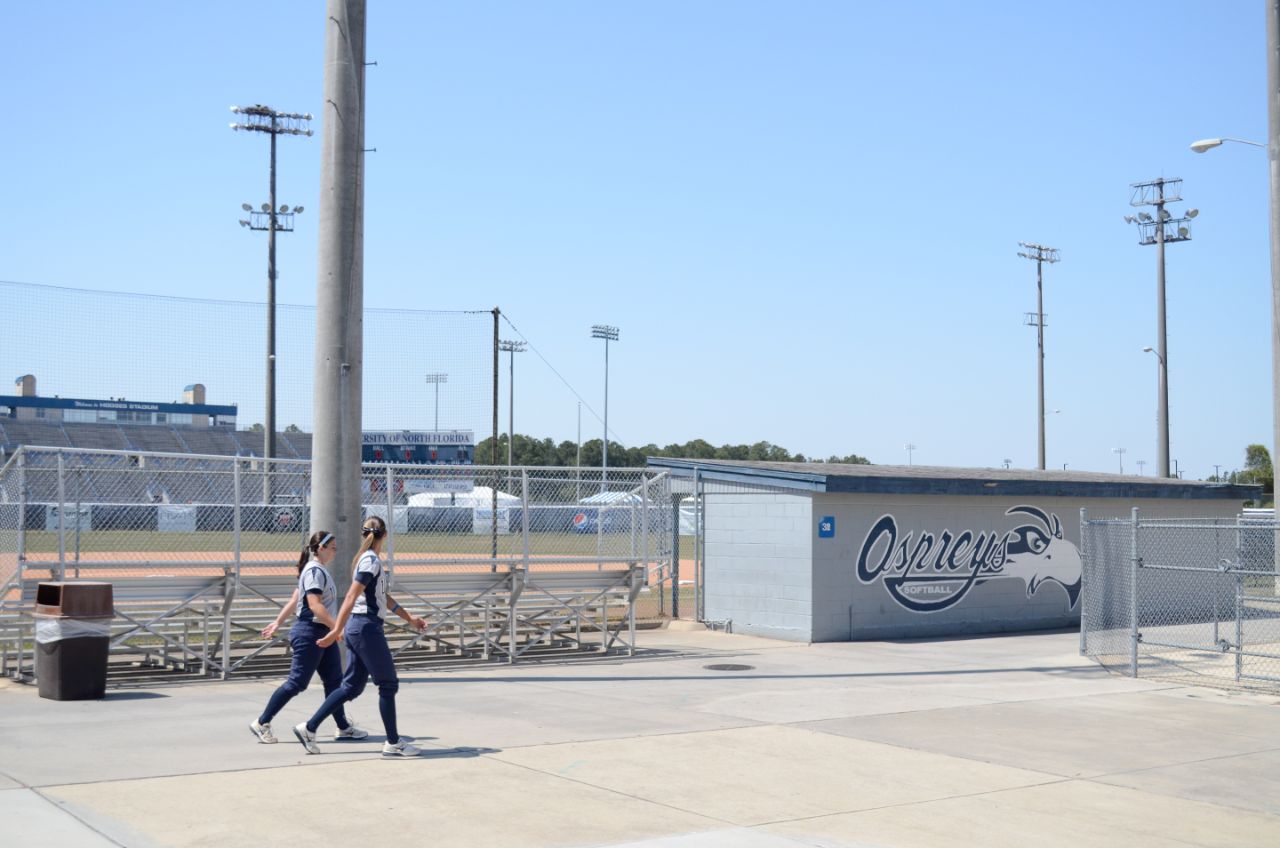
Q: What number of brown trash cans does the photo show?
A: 1